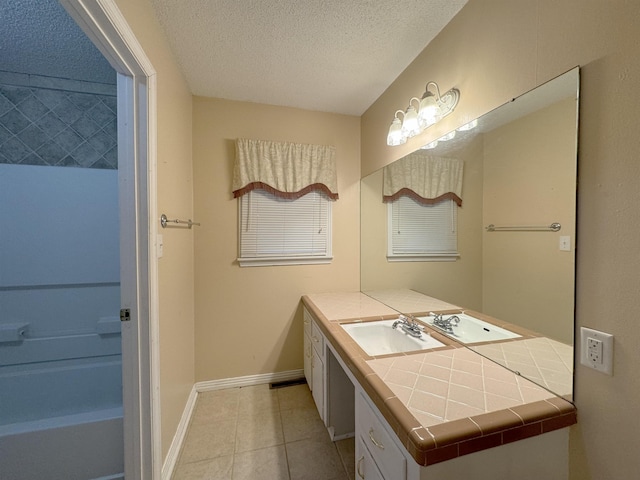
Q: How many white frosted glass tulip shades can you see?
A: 3